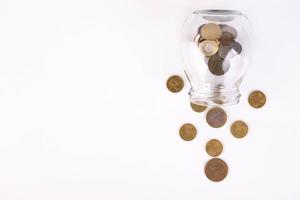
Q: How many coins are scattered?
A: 8